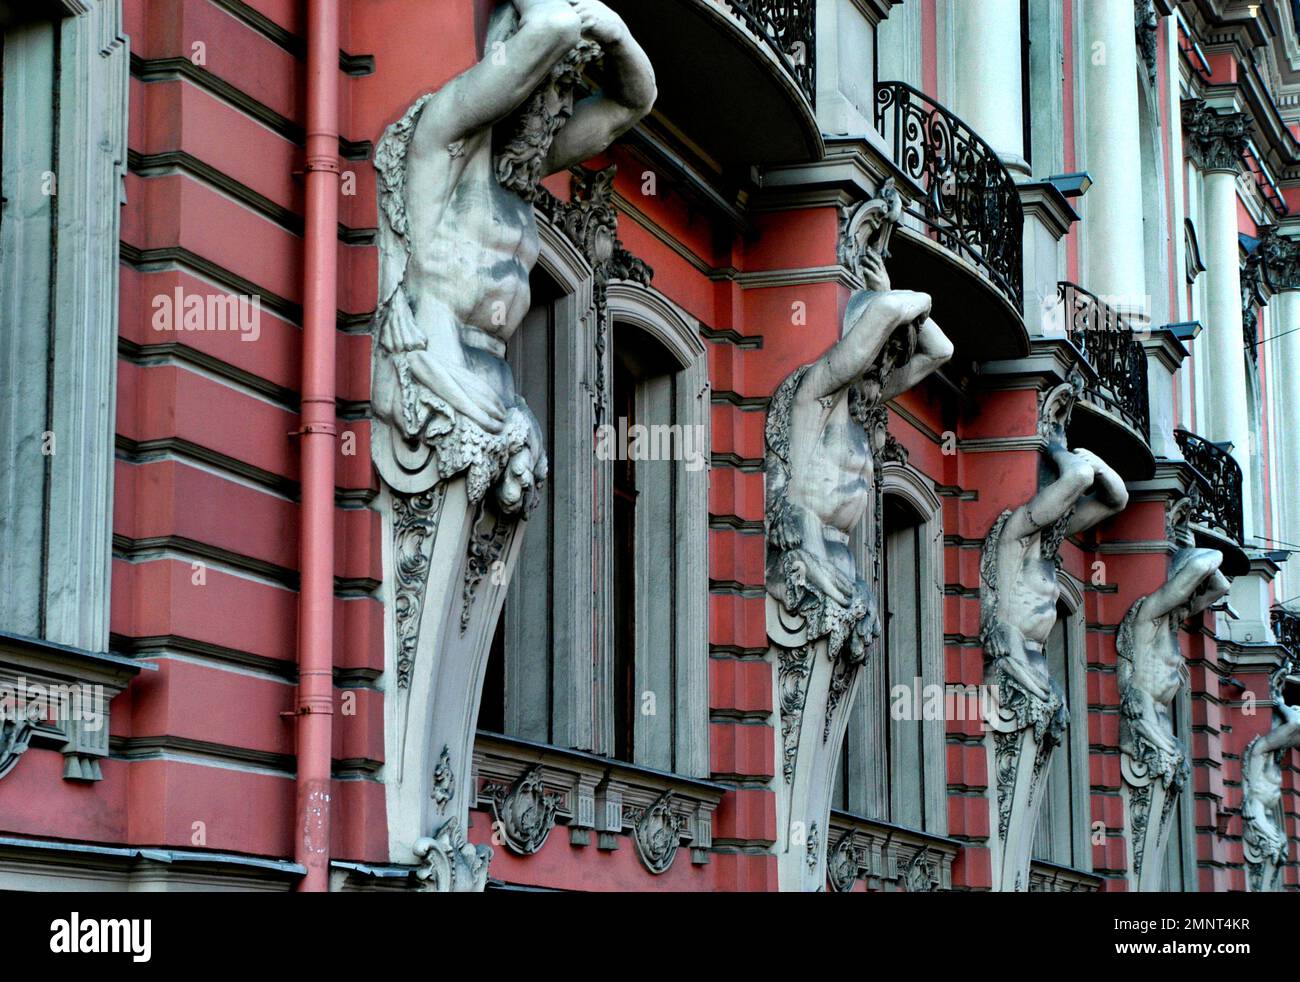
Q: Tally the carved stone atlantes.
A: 5